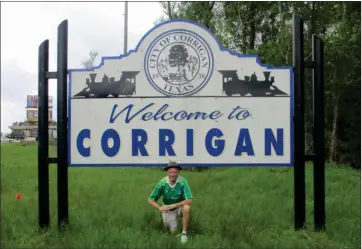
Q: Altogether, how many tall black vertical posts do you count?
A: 4